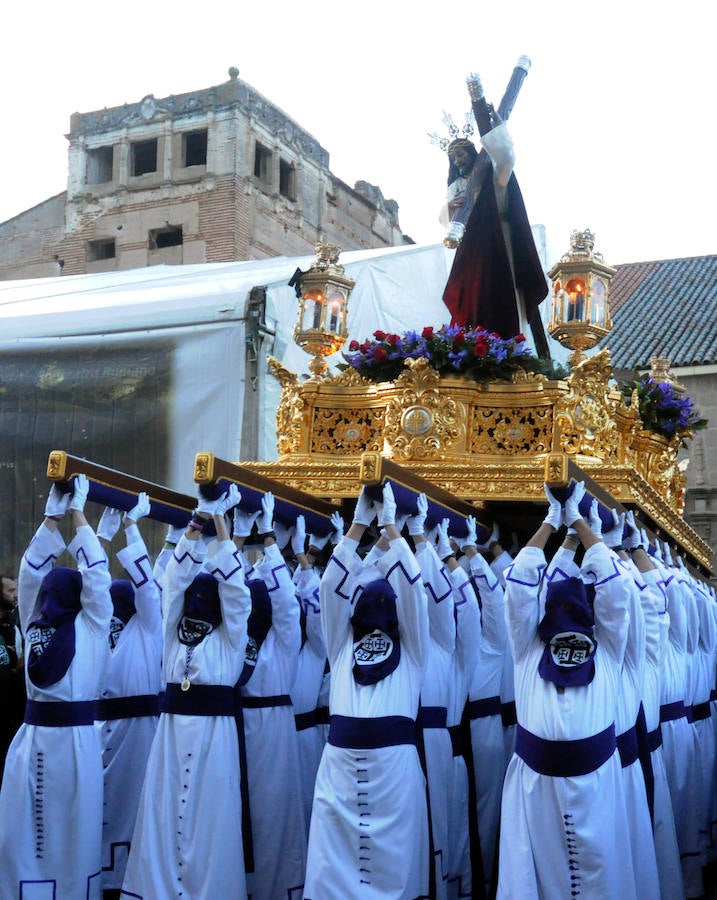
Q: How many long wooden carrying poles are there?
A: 4